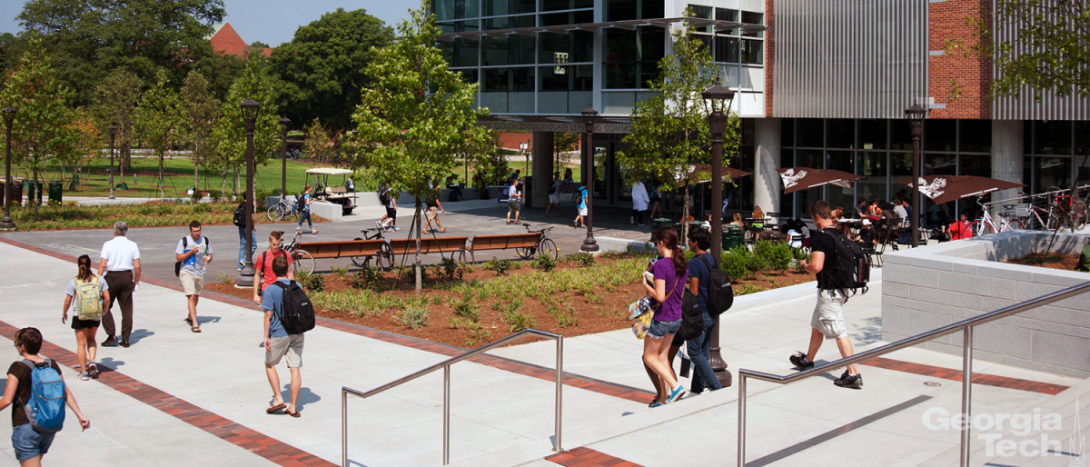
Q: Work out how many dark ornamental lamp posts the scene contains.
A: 7